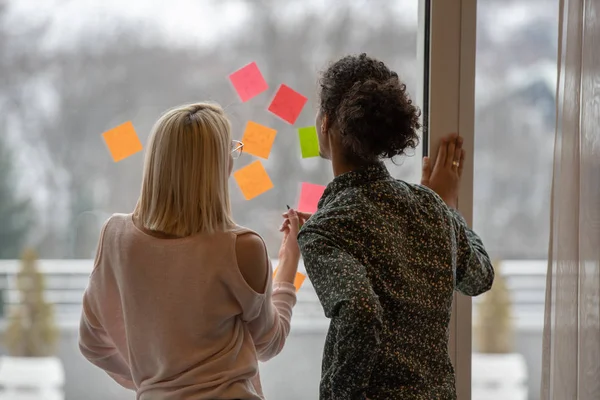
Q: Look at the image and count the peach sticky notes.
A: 4